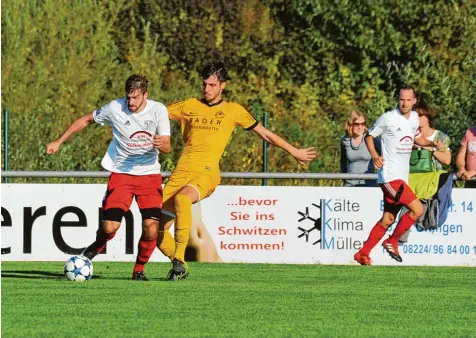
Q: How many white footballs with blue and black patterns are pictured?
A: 1